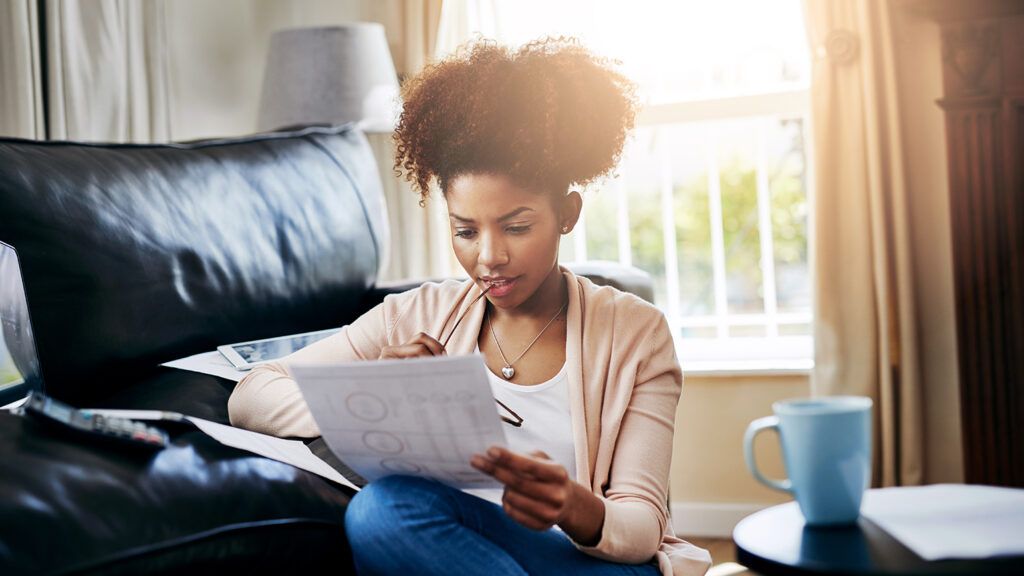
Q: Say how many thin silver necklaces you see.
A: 1